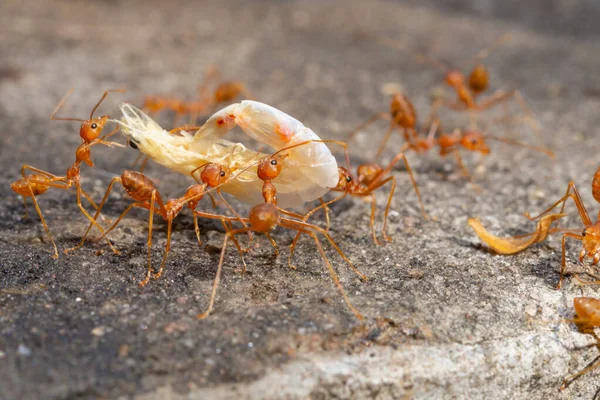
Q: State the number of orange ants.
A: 9